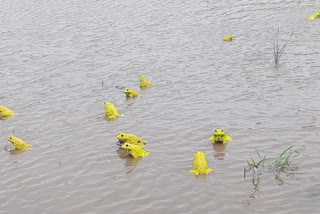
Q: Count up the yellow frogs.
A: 11